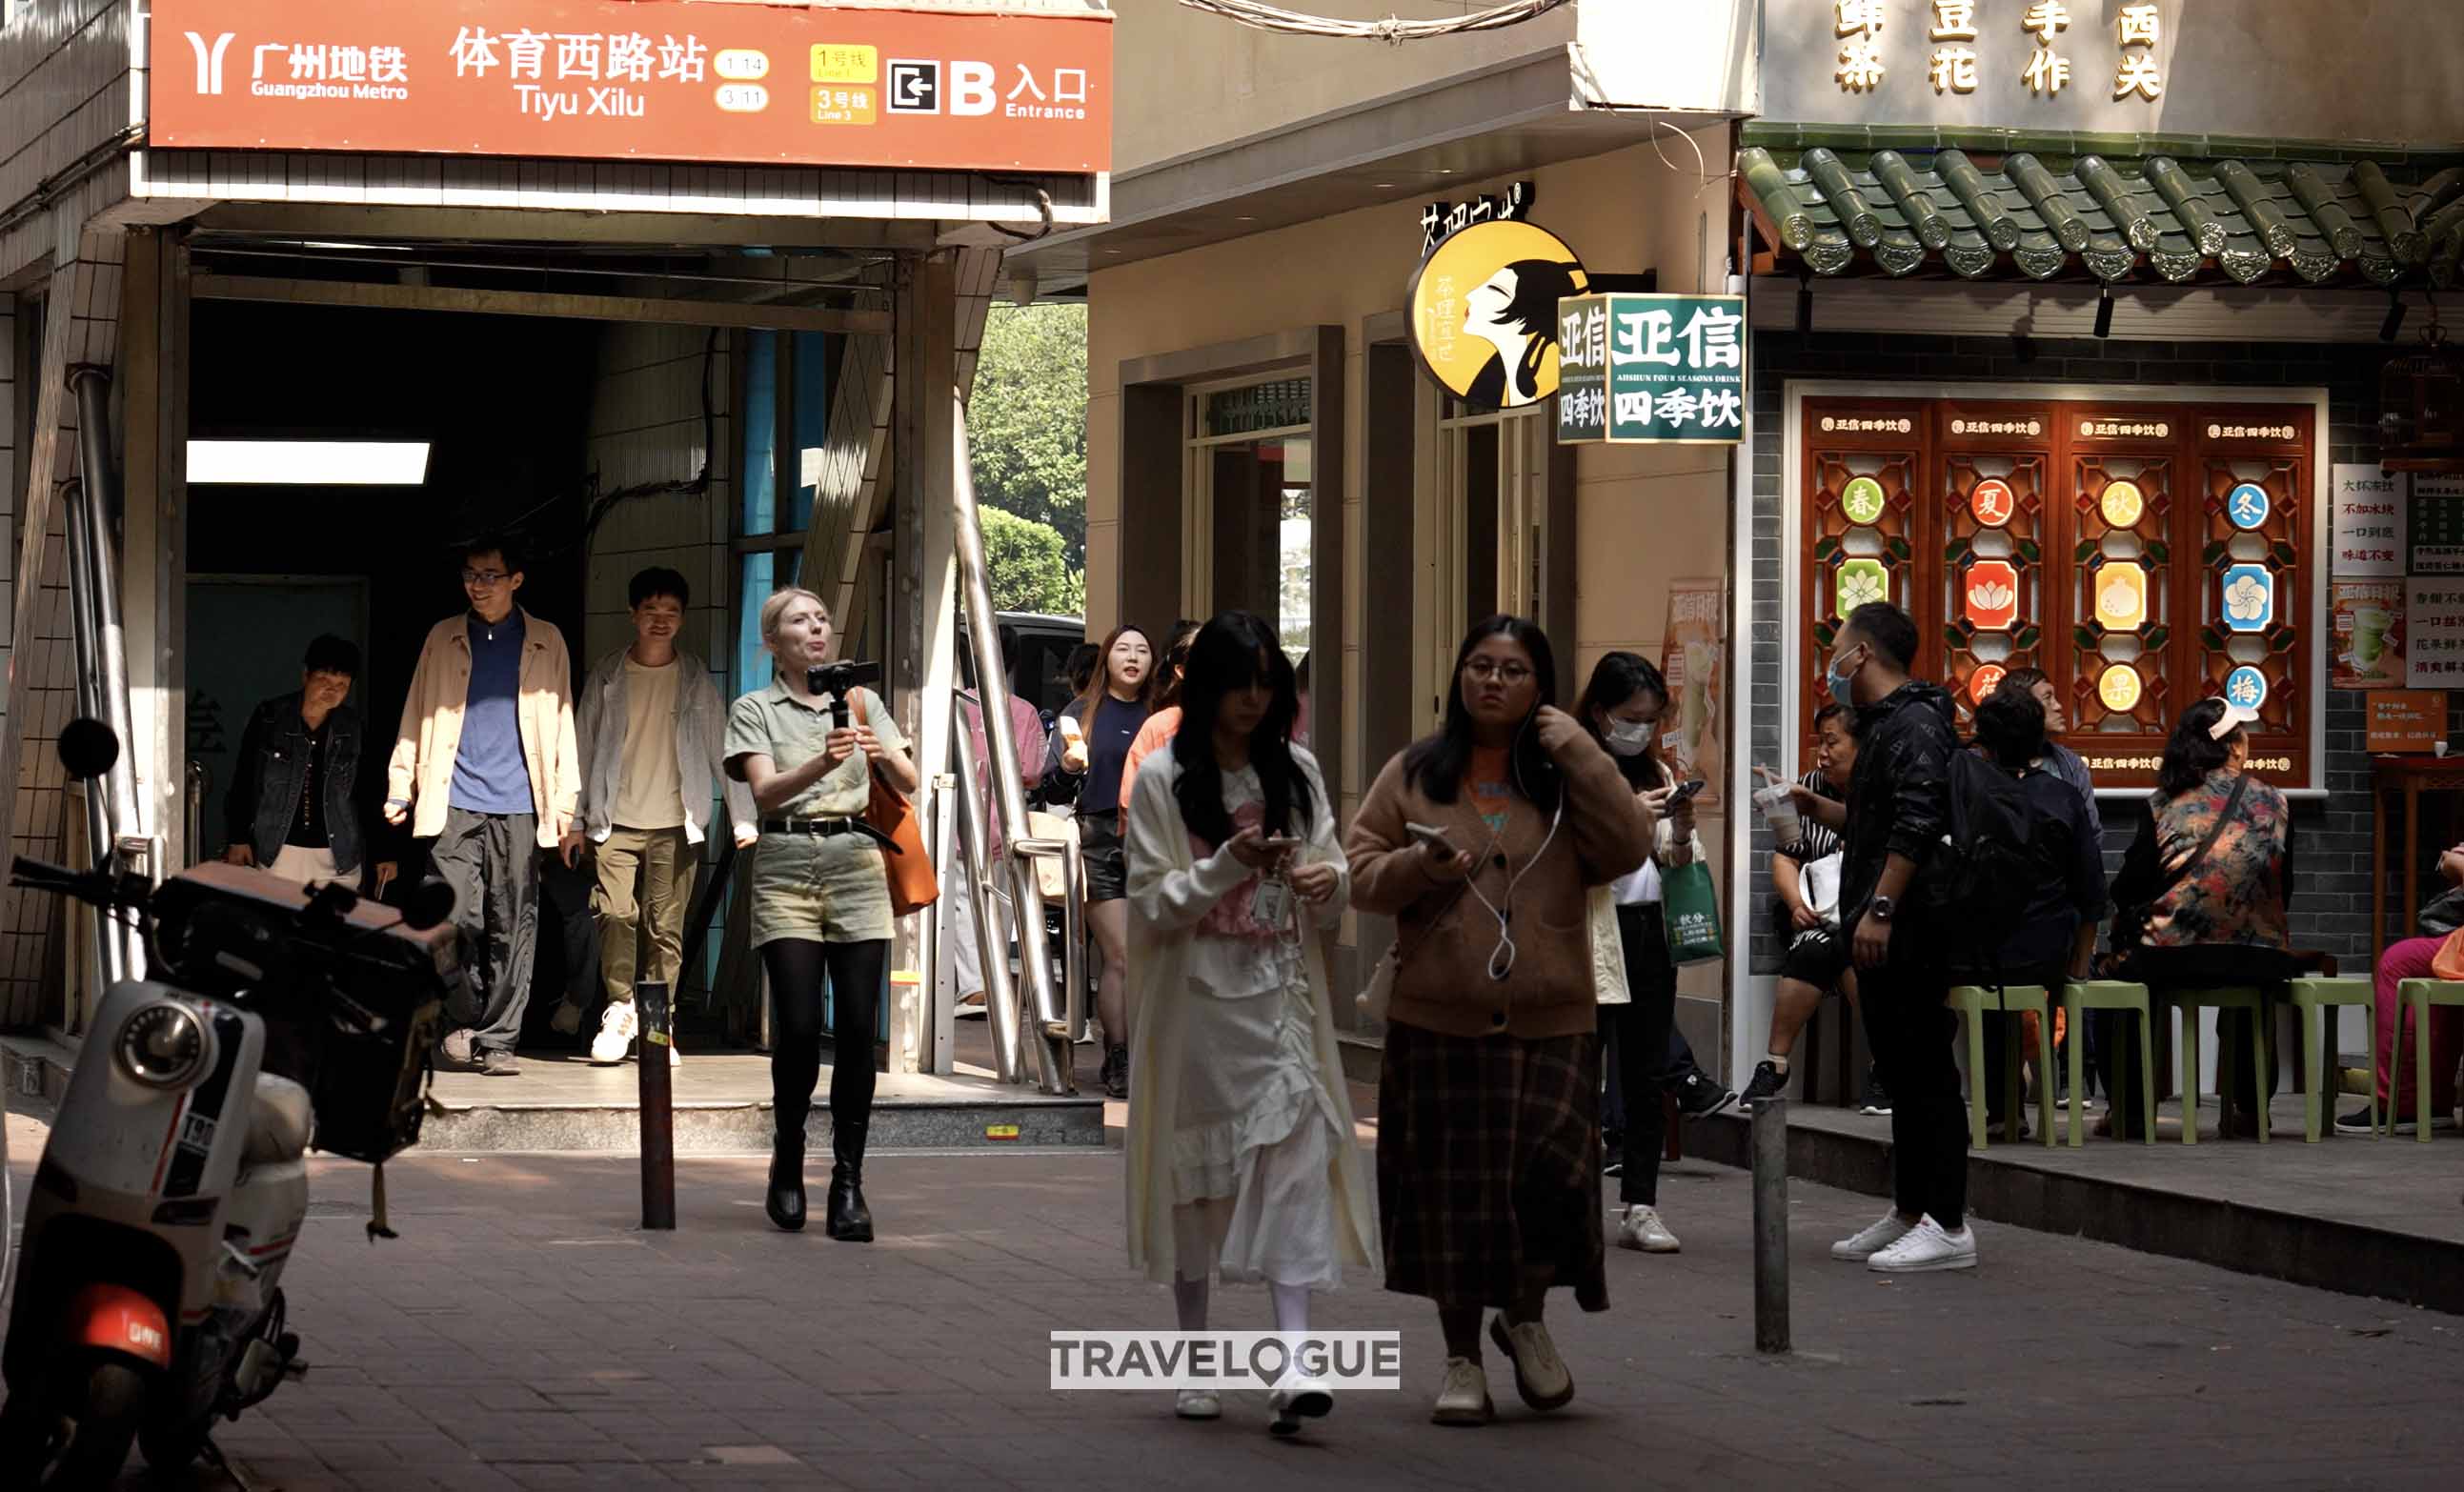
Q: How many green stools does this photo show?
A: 5